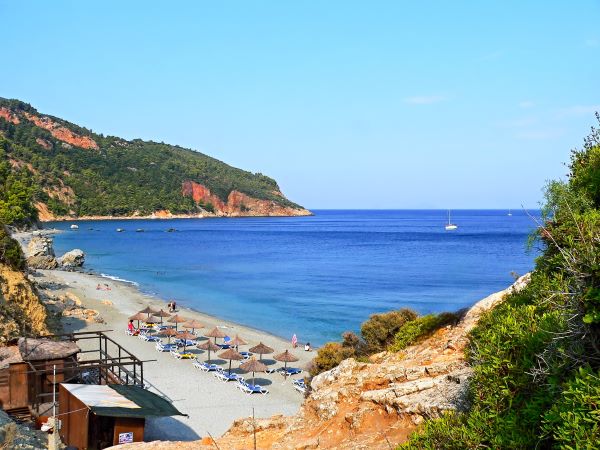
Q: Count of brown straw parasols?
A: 15